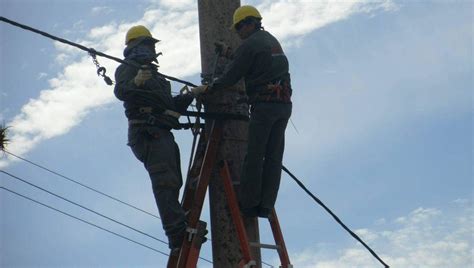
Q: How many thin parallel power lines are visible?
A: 3